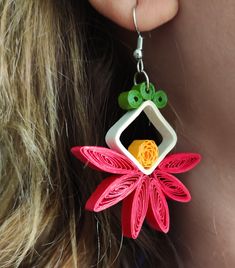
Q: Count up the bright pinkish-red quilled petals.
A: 6